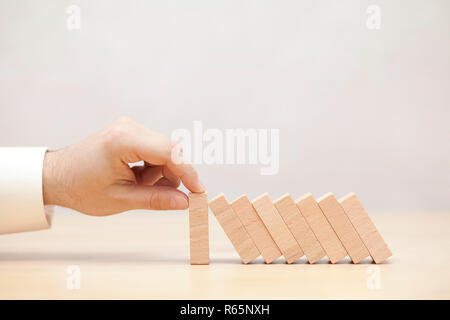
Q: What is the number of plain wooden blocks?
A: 8